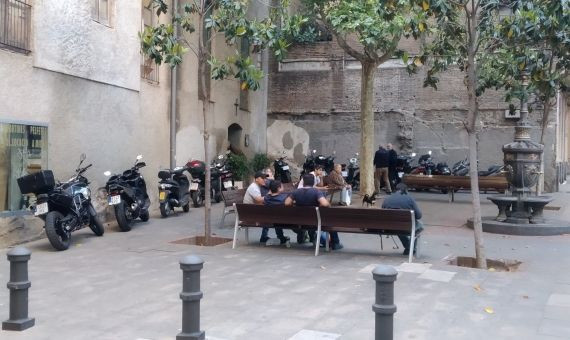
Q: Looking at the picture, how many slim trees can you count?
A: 3